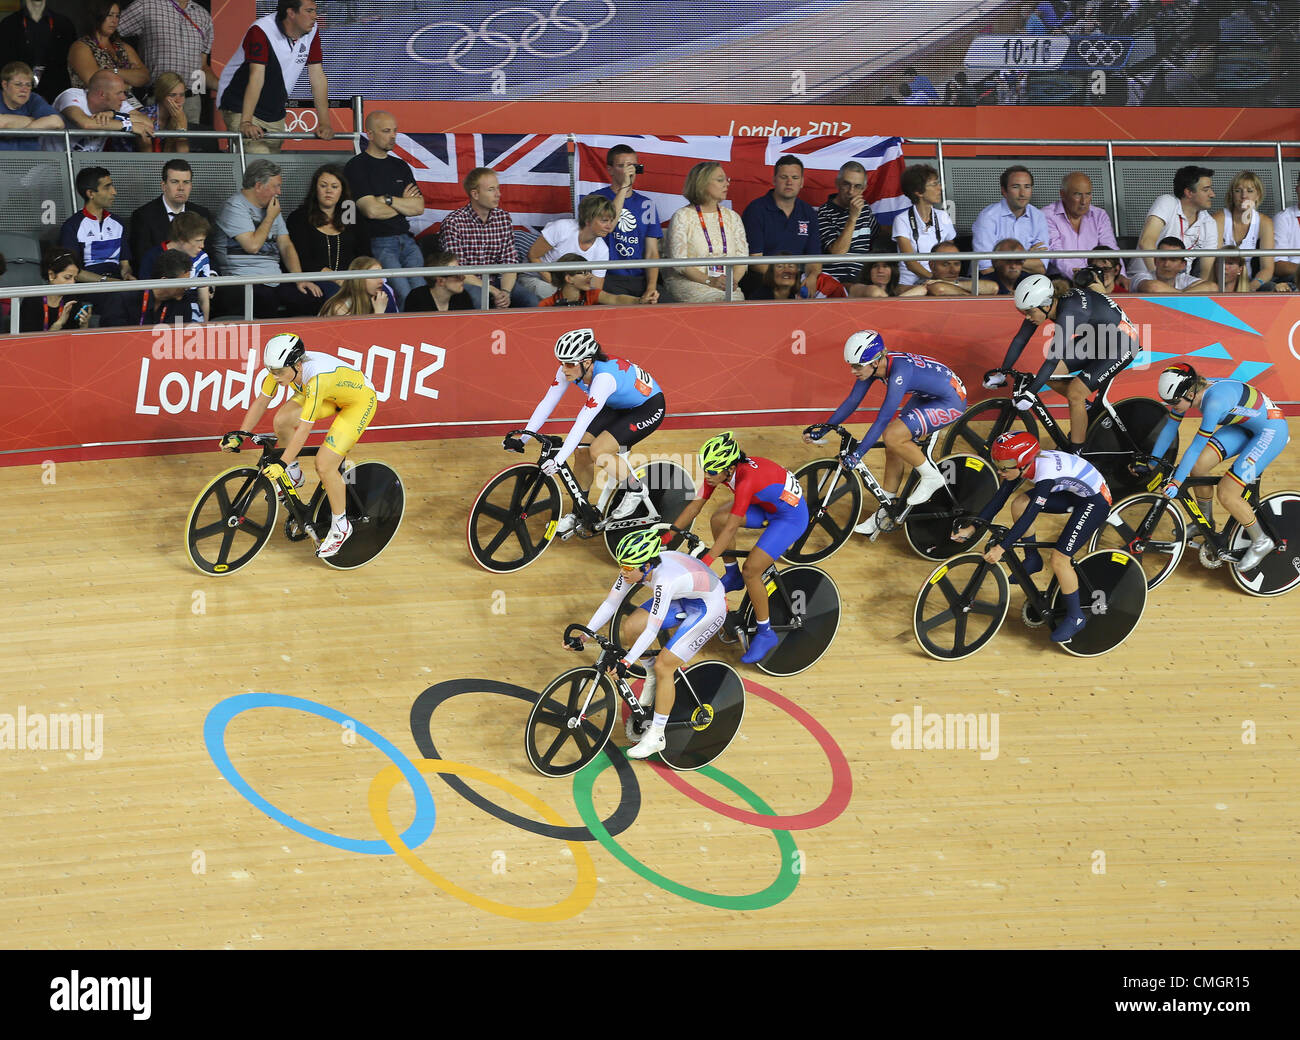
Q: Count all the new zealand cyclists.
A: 1